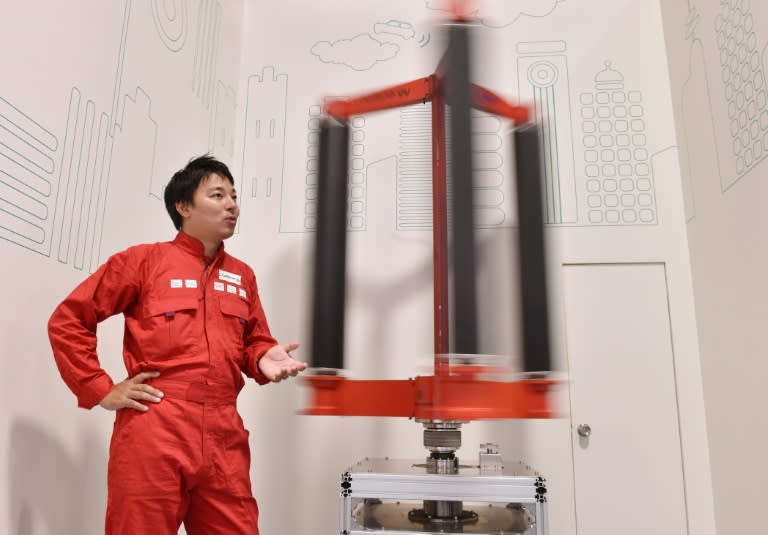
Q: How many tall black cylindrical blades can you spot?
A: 3